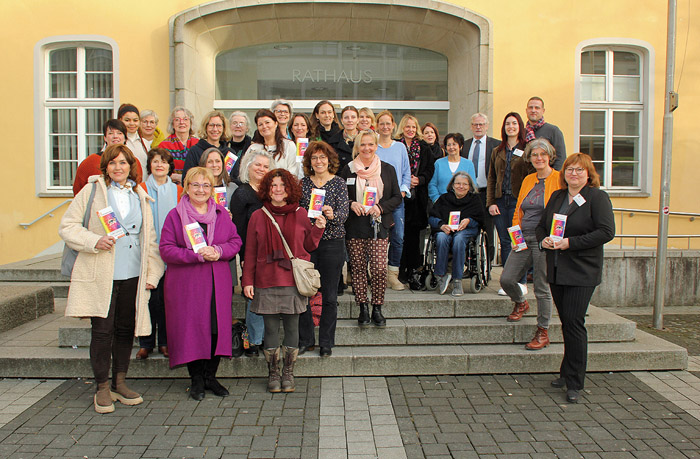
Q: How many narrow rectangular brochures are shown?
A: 10